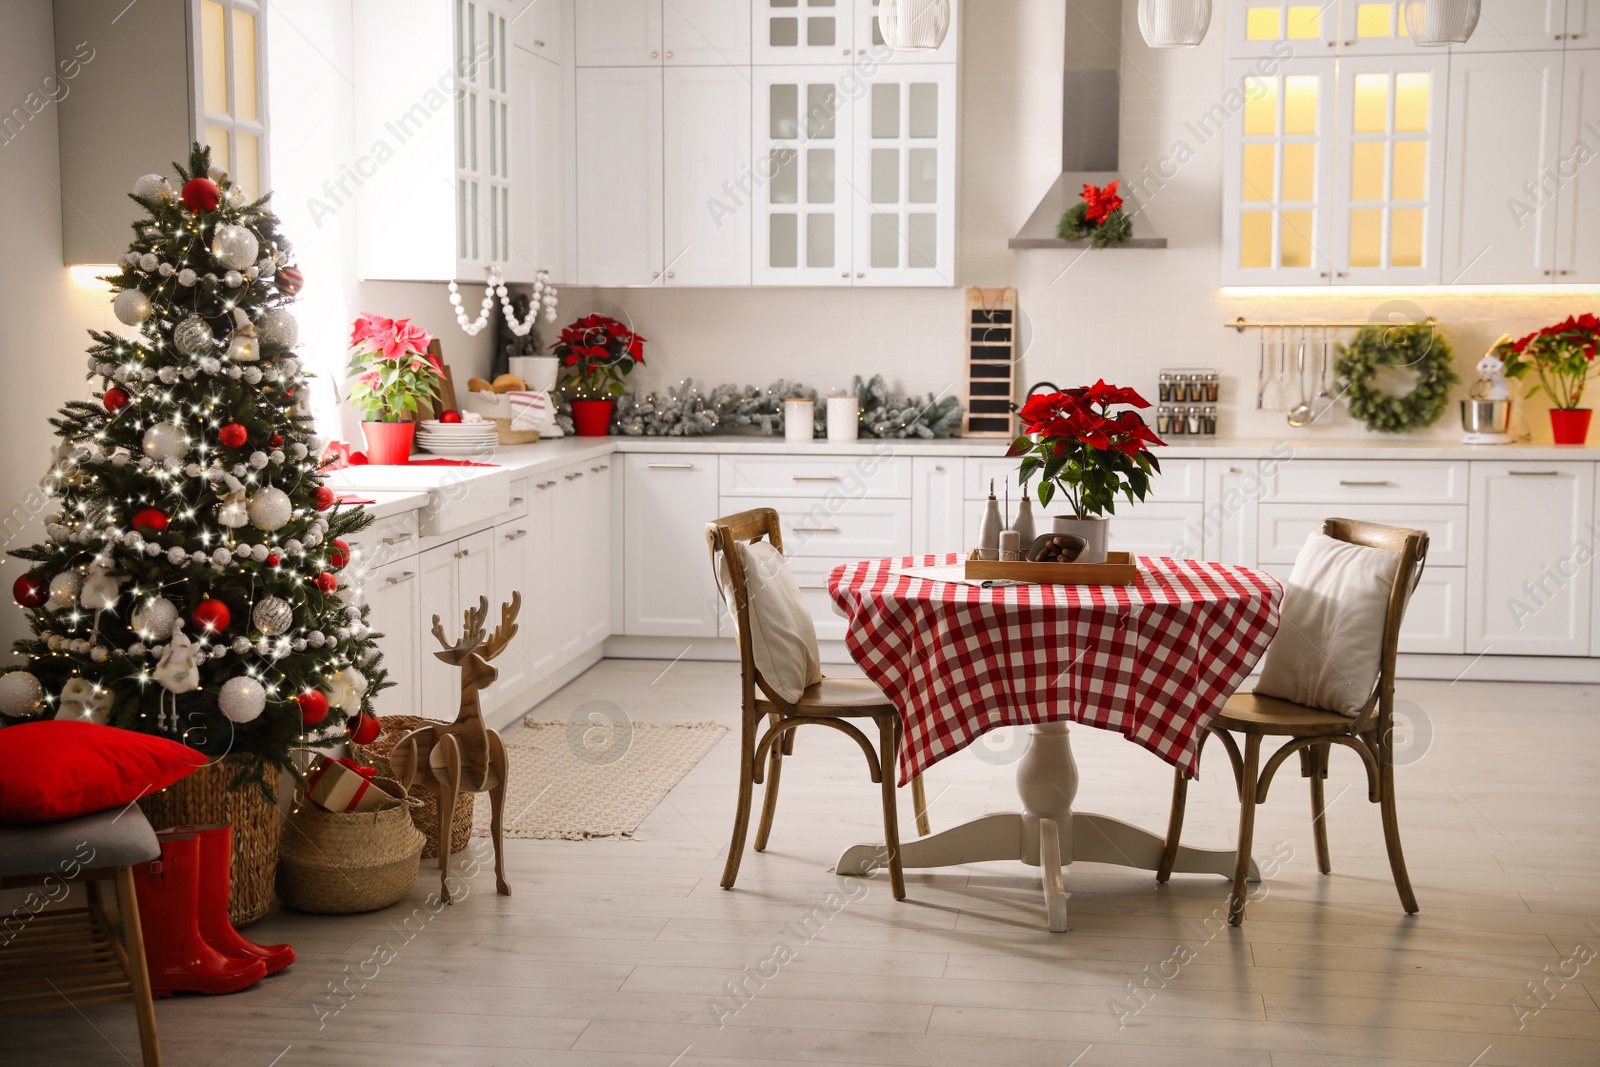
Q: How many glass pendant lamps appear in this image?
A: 3